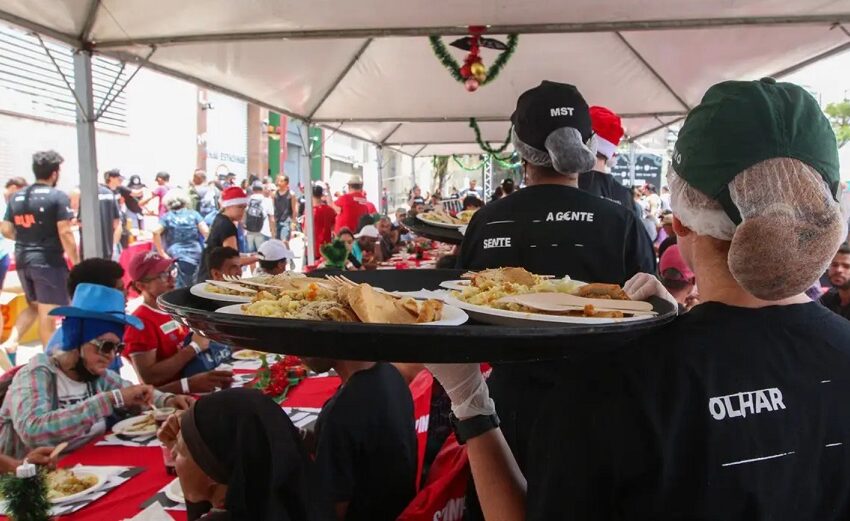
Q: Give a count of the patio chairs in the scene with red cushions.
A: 0